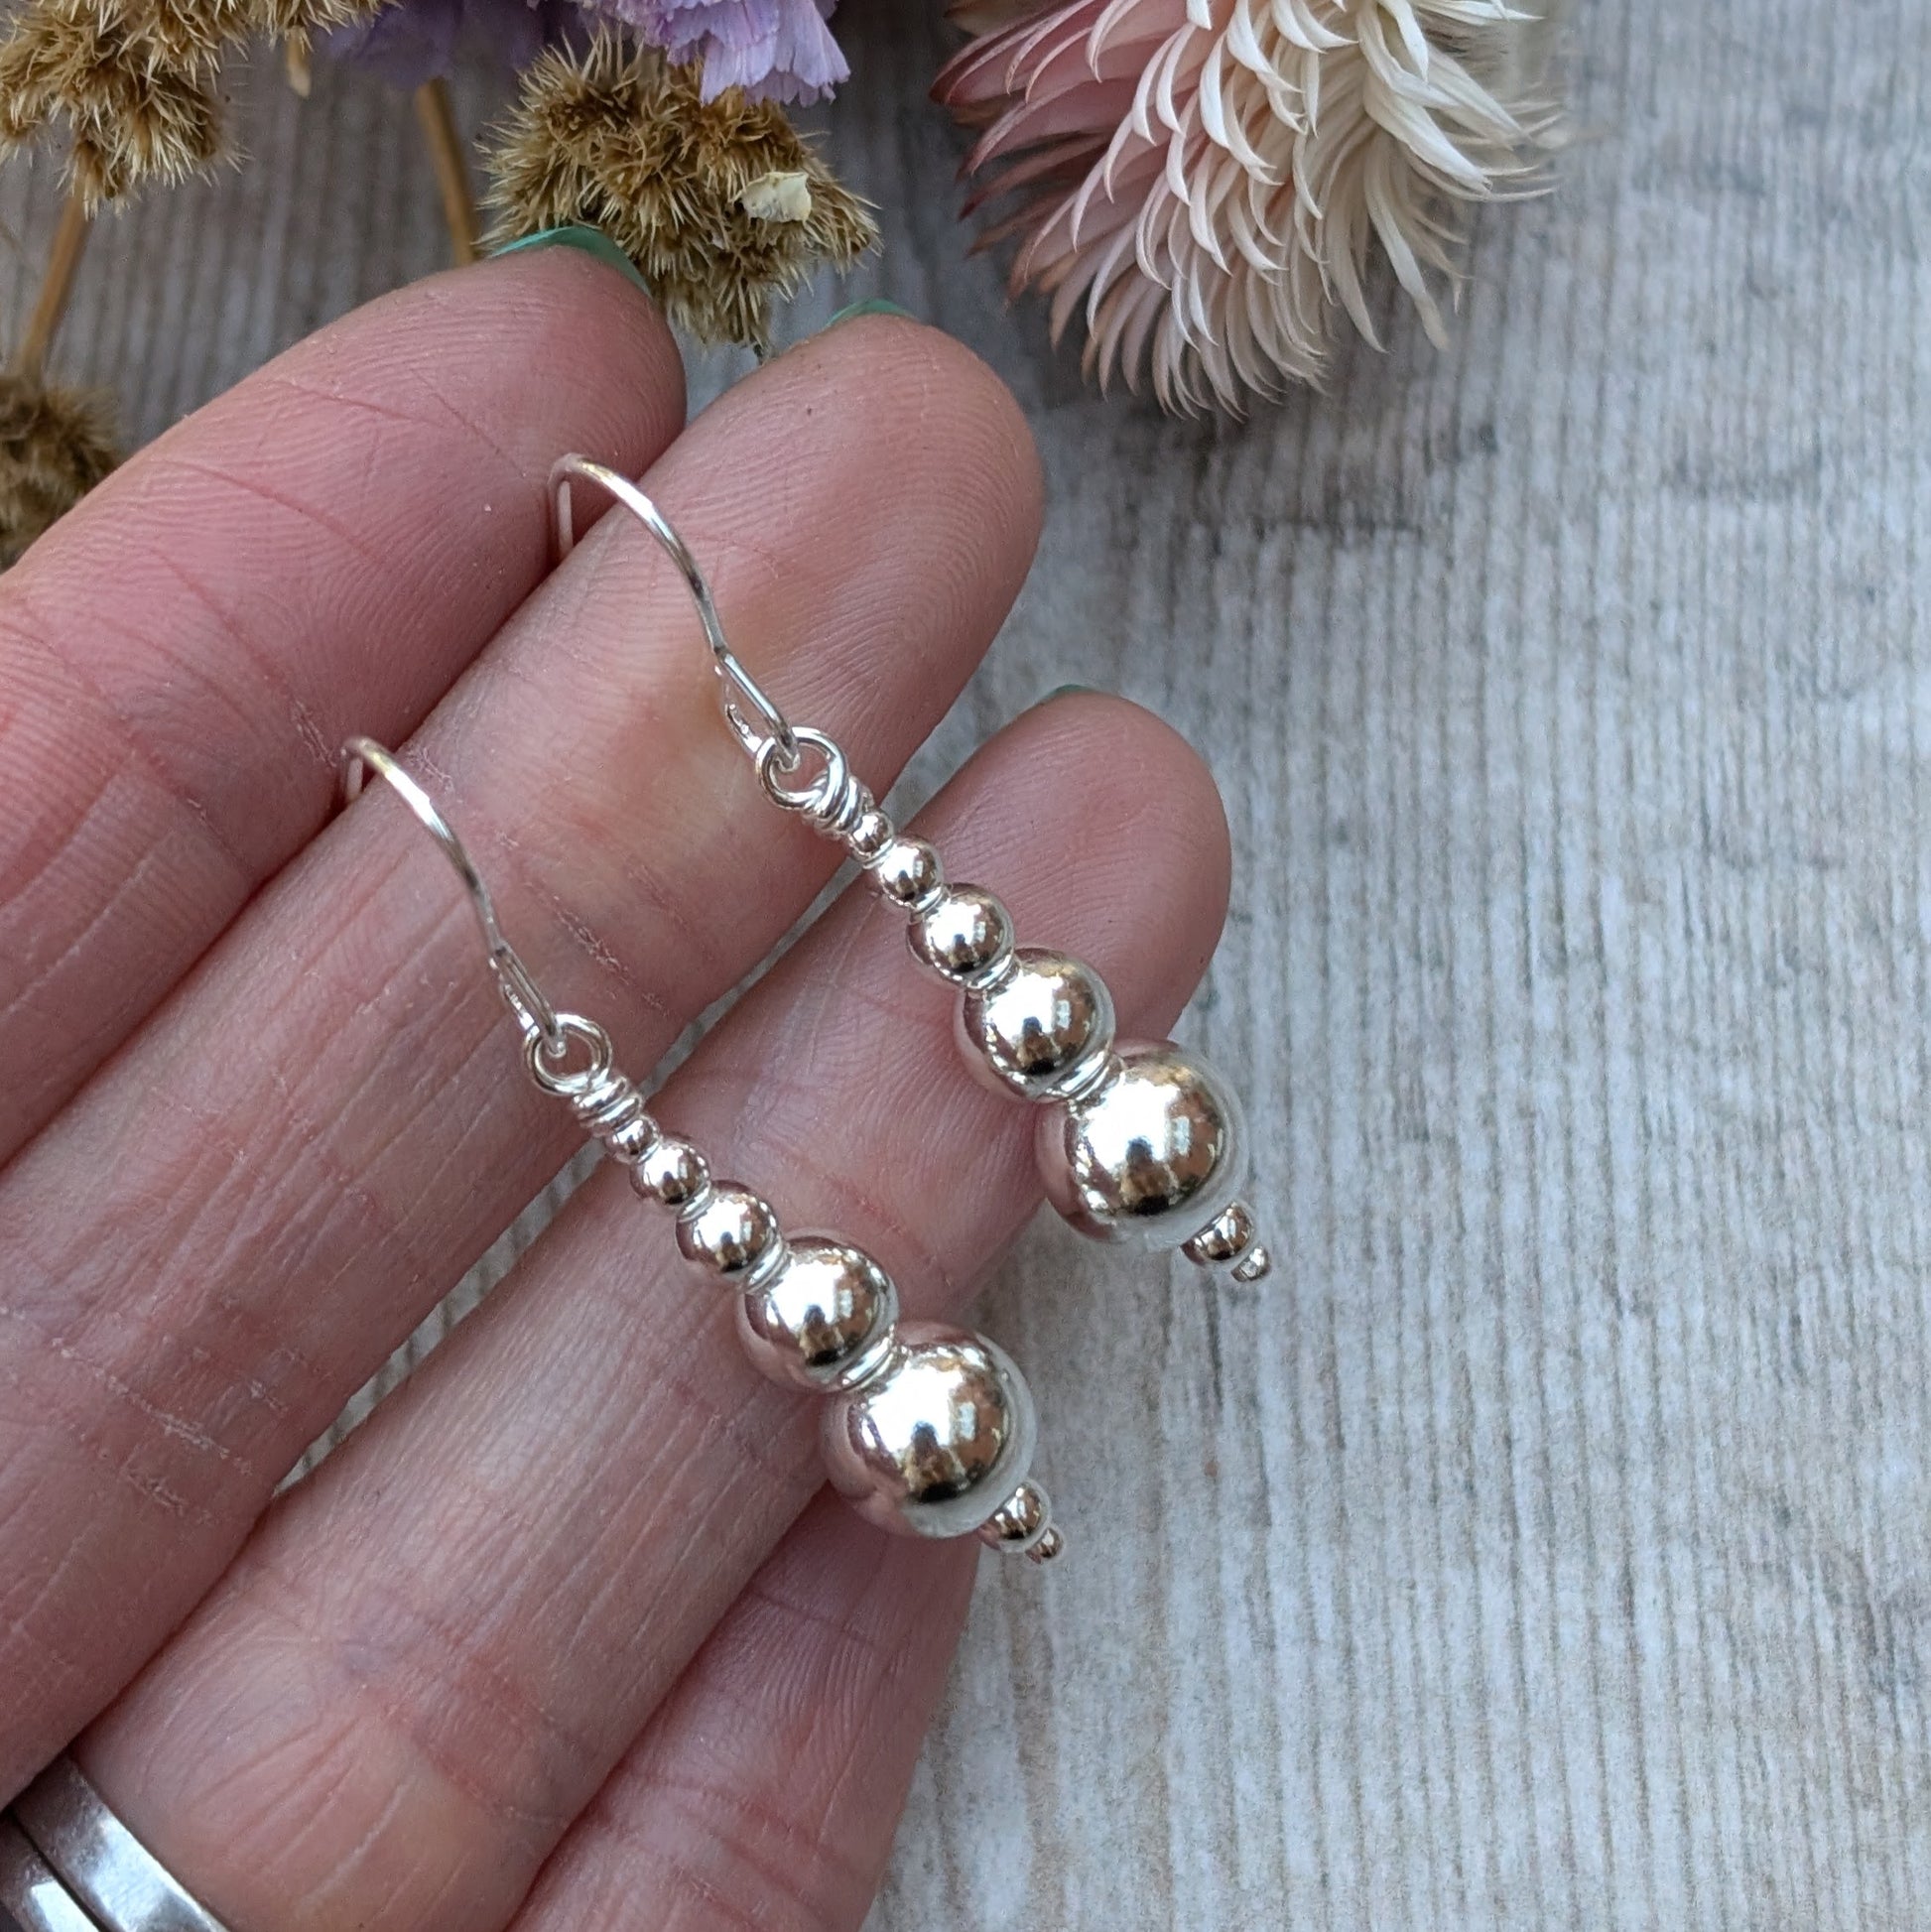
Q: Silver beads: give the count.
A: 14